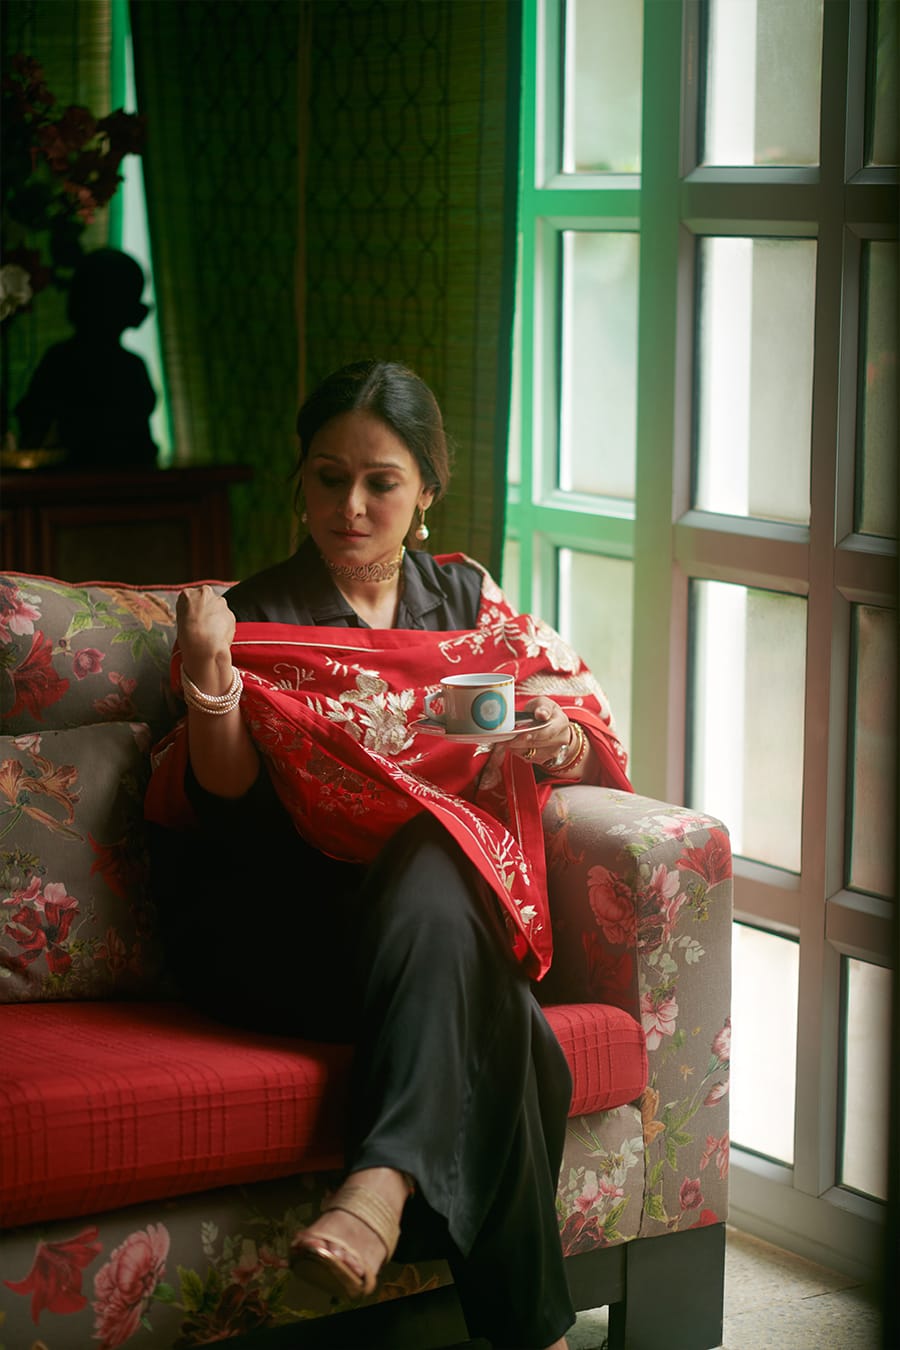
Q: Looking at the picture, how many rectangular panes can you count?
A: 11